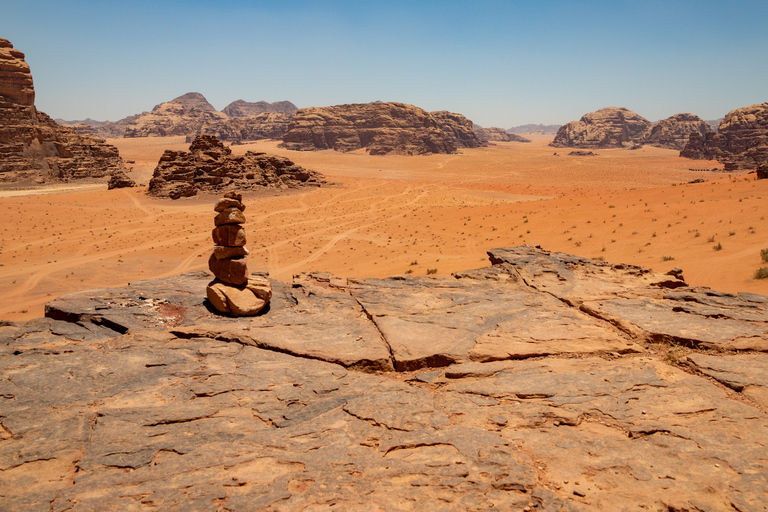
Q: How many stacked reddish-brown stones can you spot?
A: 7